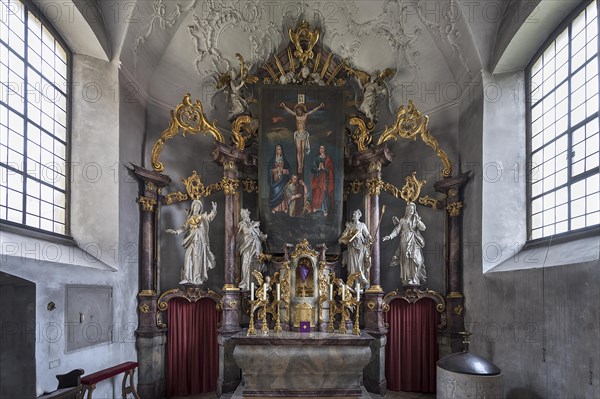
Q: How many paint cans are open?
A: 0